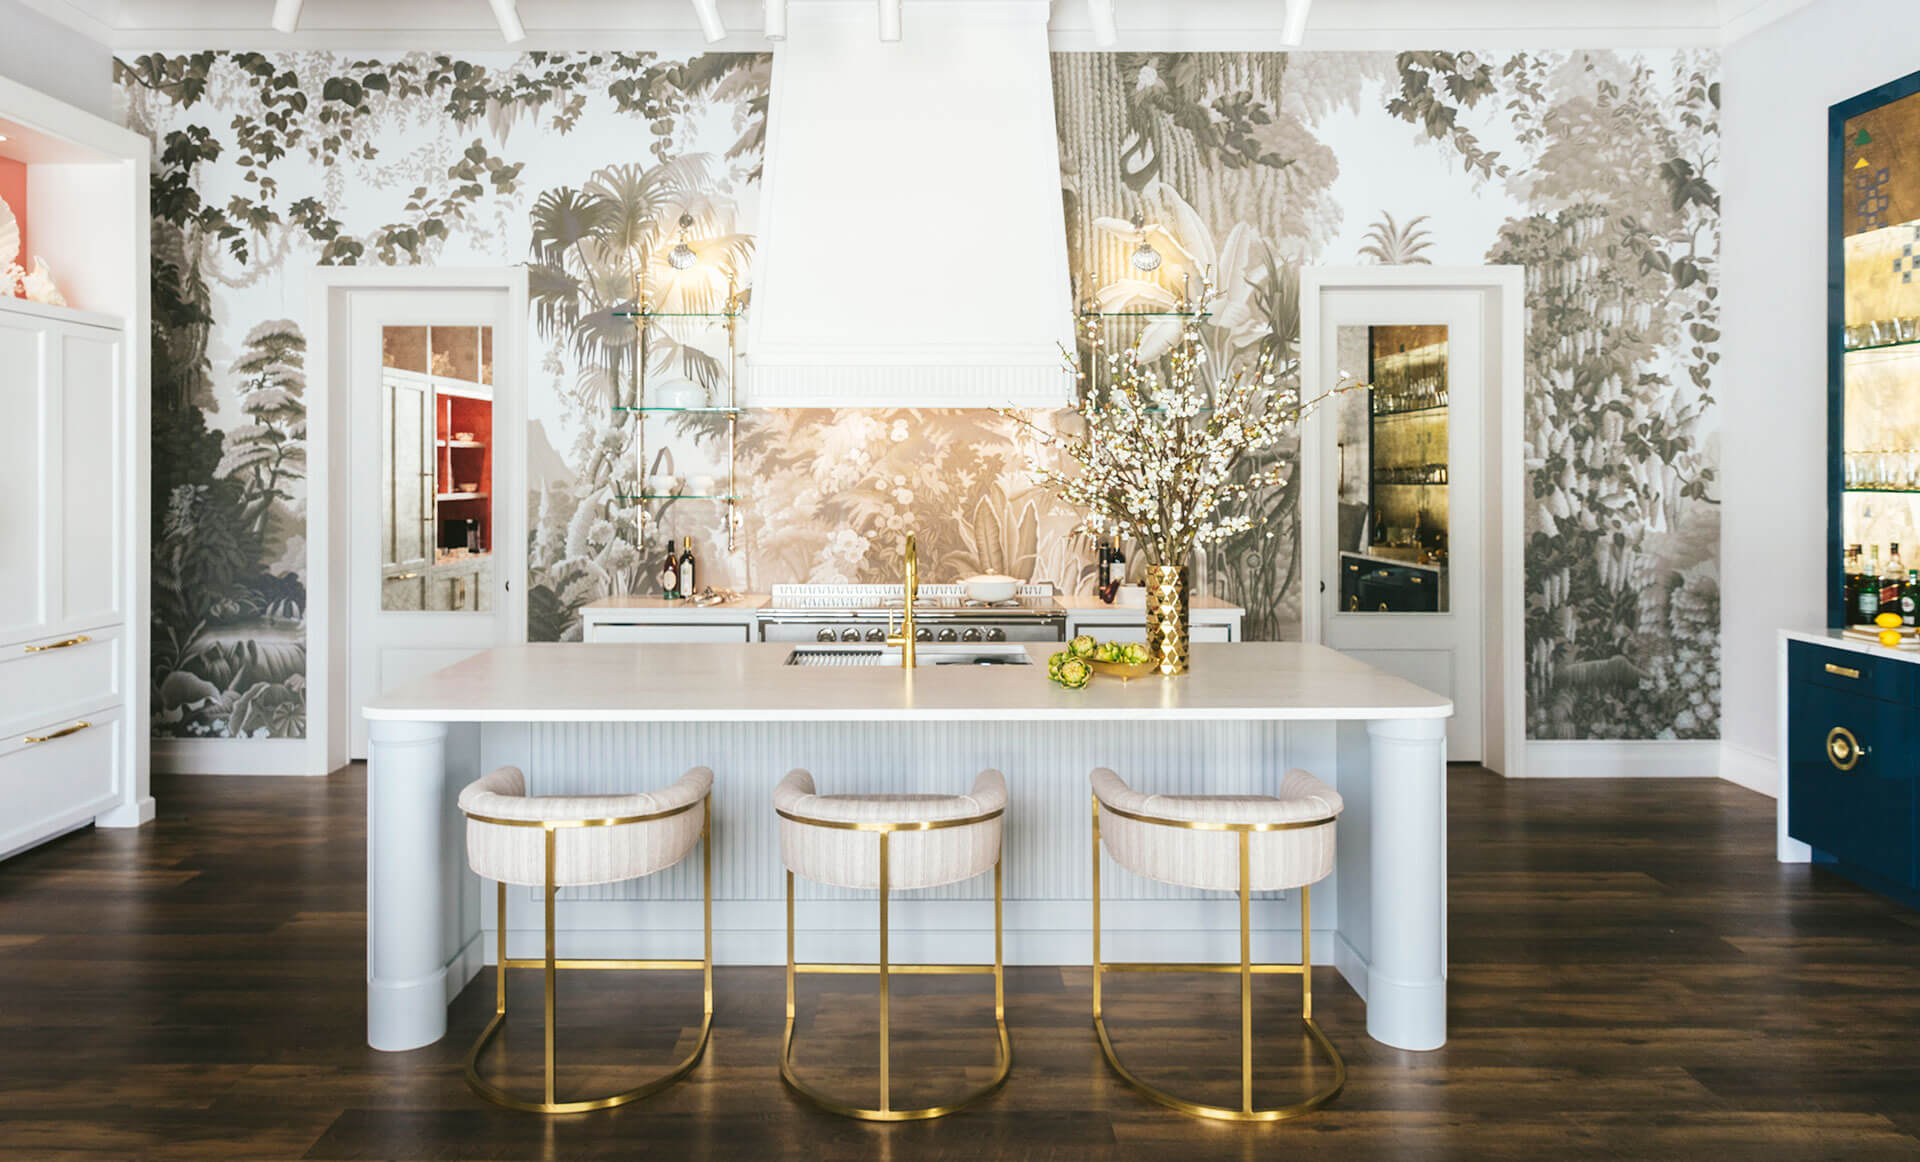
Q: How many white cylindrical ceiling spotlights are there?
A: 7